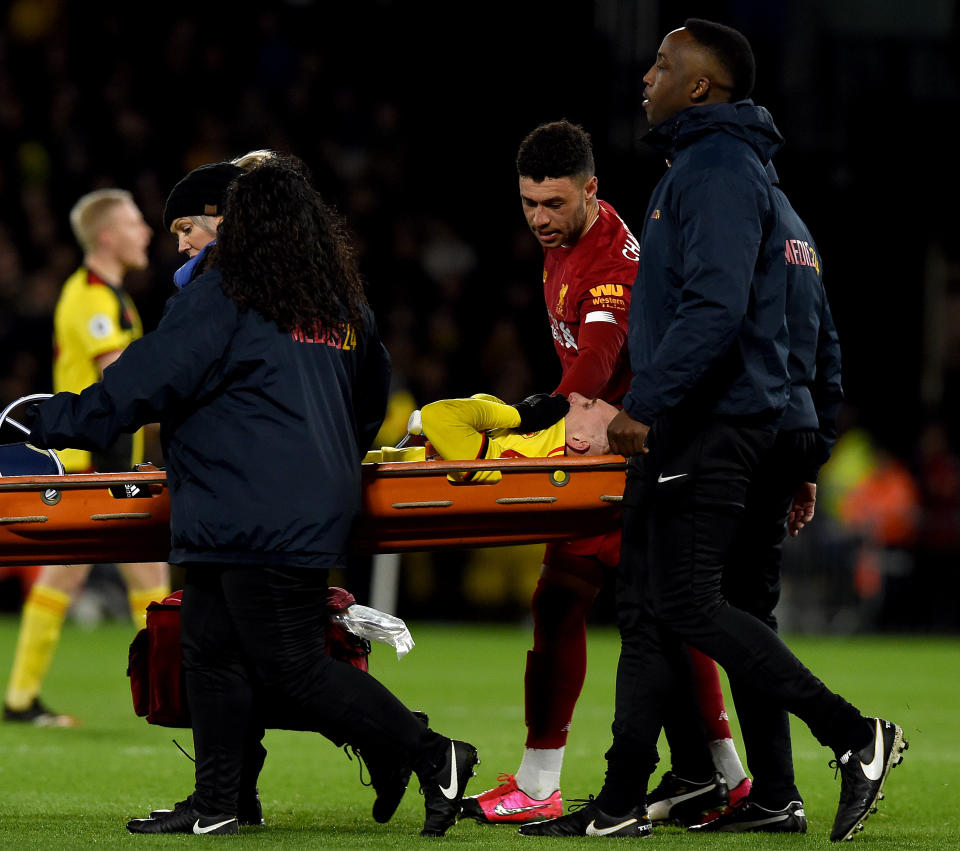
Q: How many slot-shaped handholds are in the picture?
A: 2